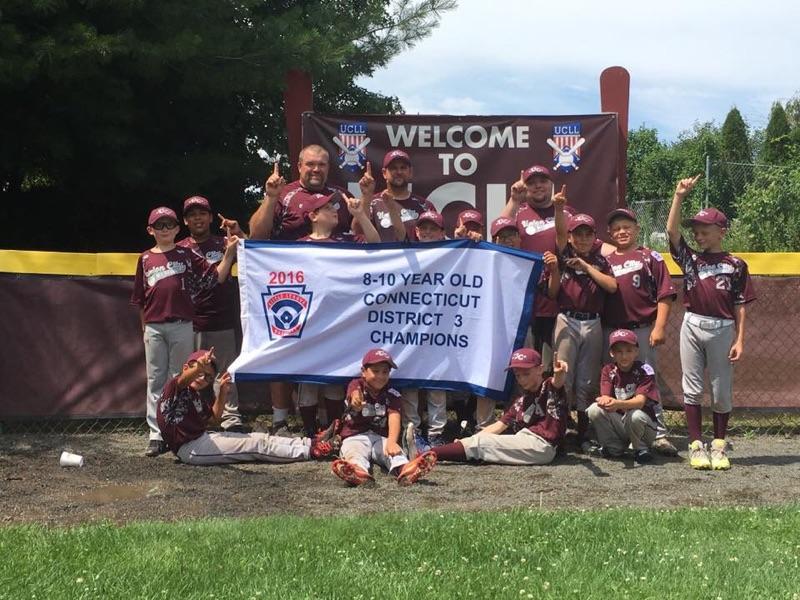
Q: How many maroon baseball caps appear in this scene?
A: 15